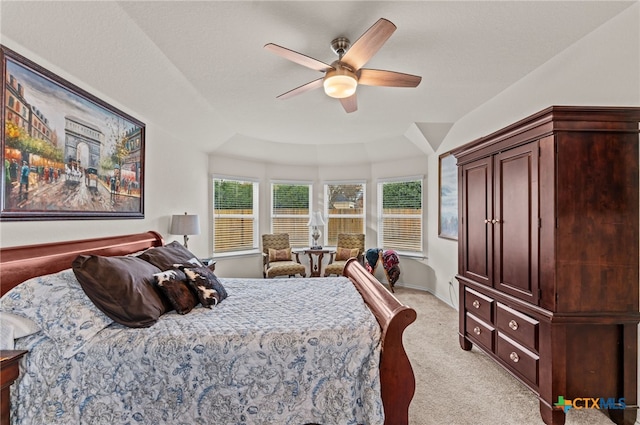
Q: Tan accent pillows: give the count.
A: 2